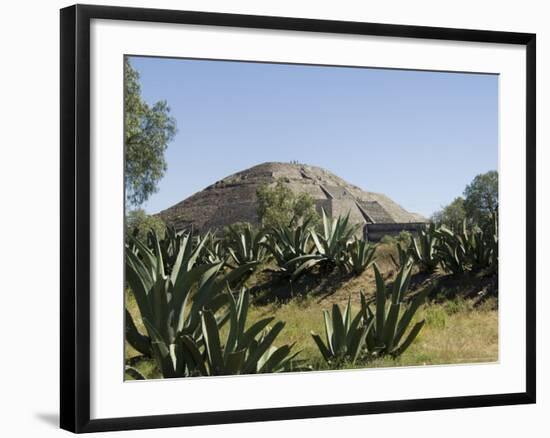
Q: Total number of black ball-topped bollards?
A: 0